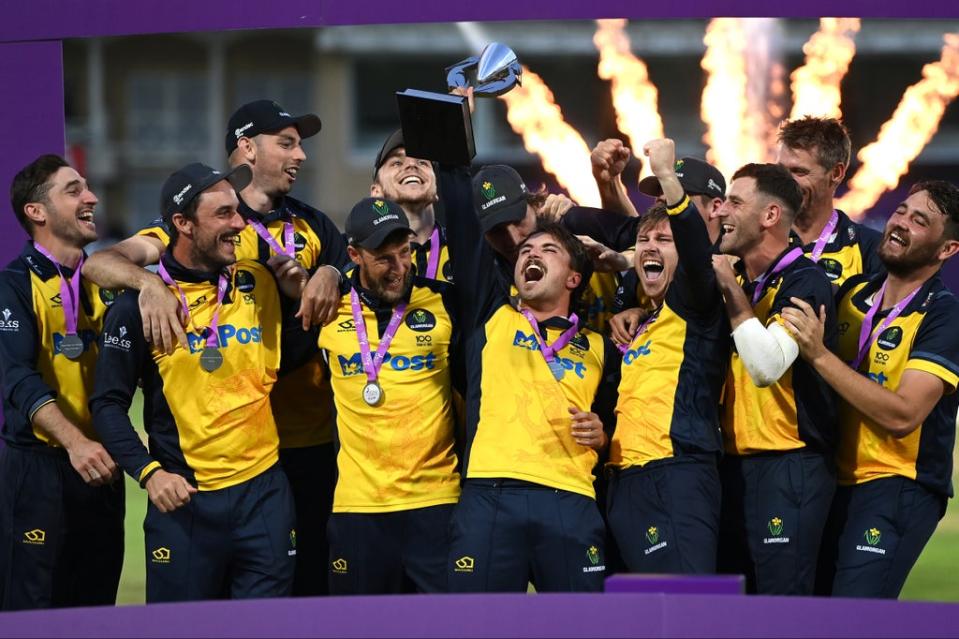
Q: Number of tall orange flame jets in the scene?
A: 5